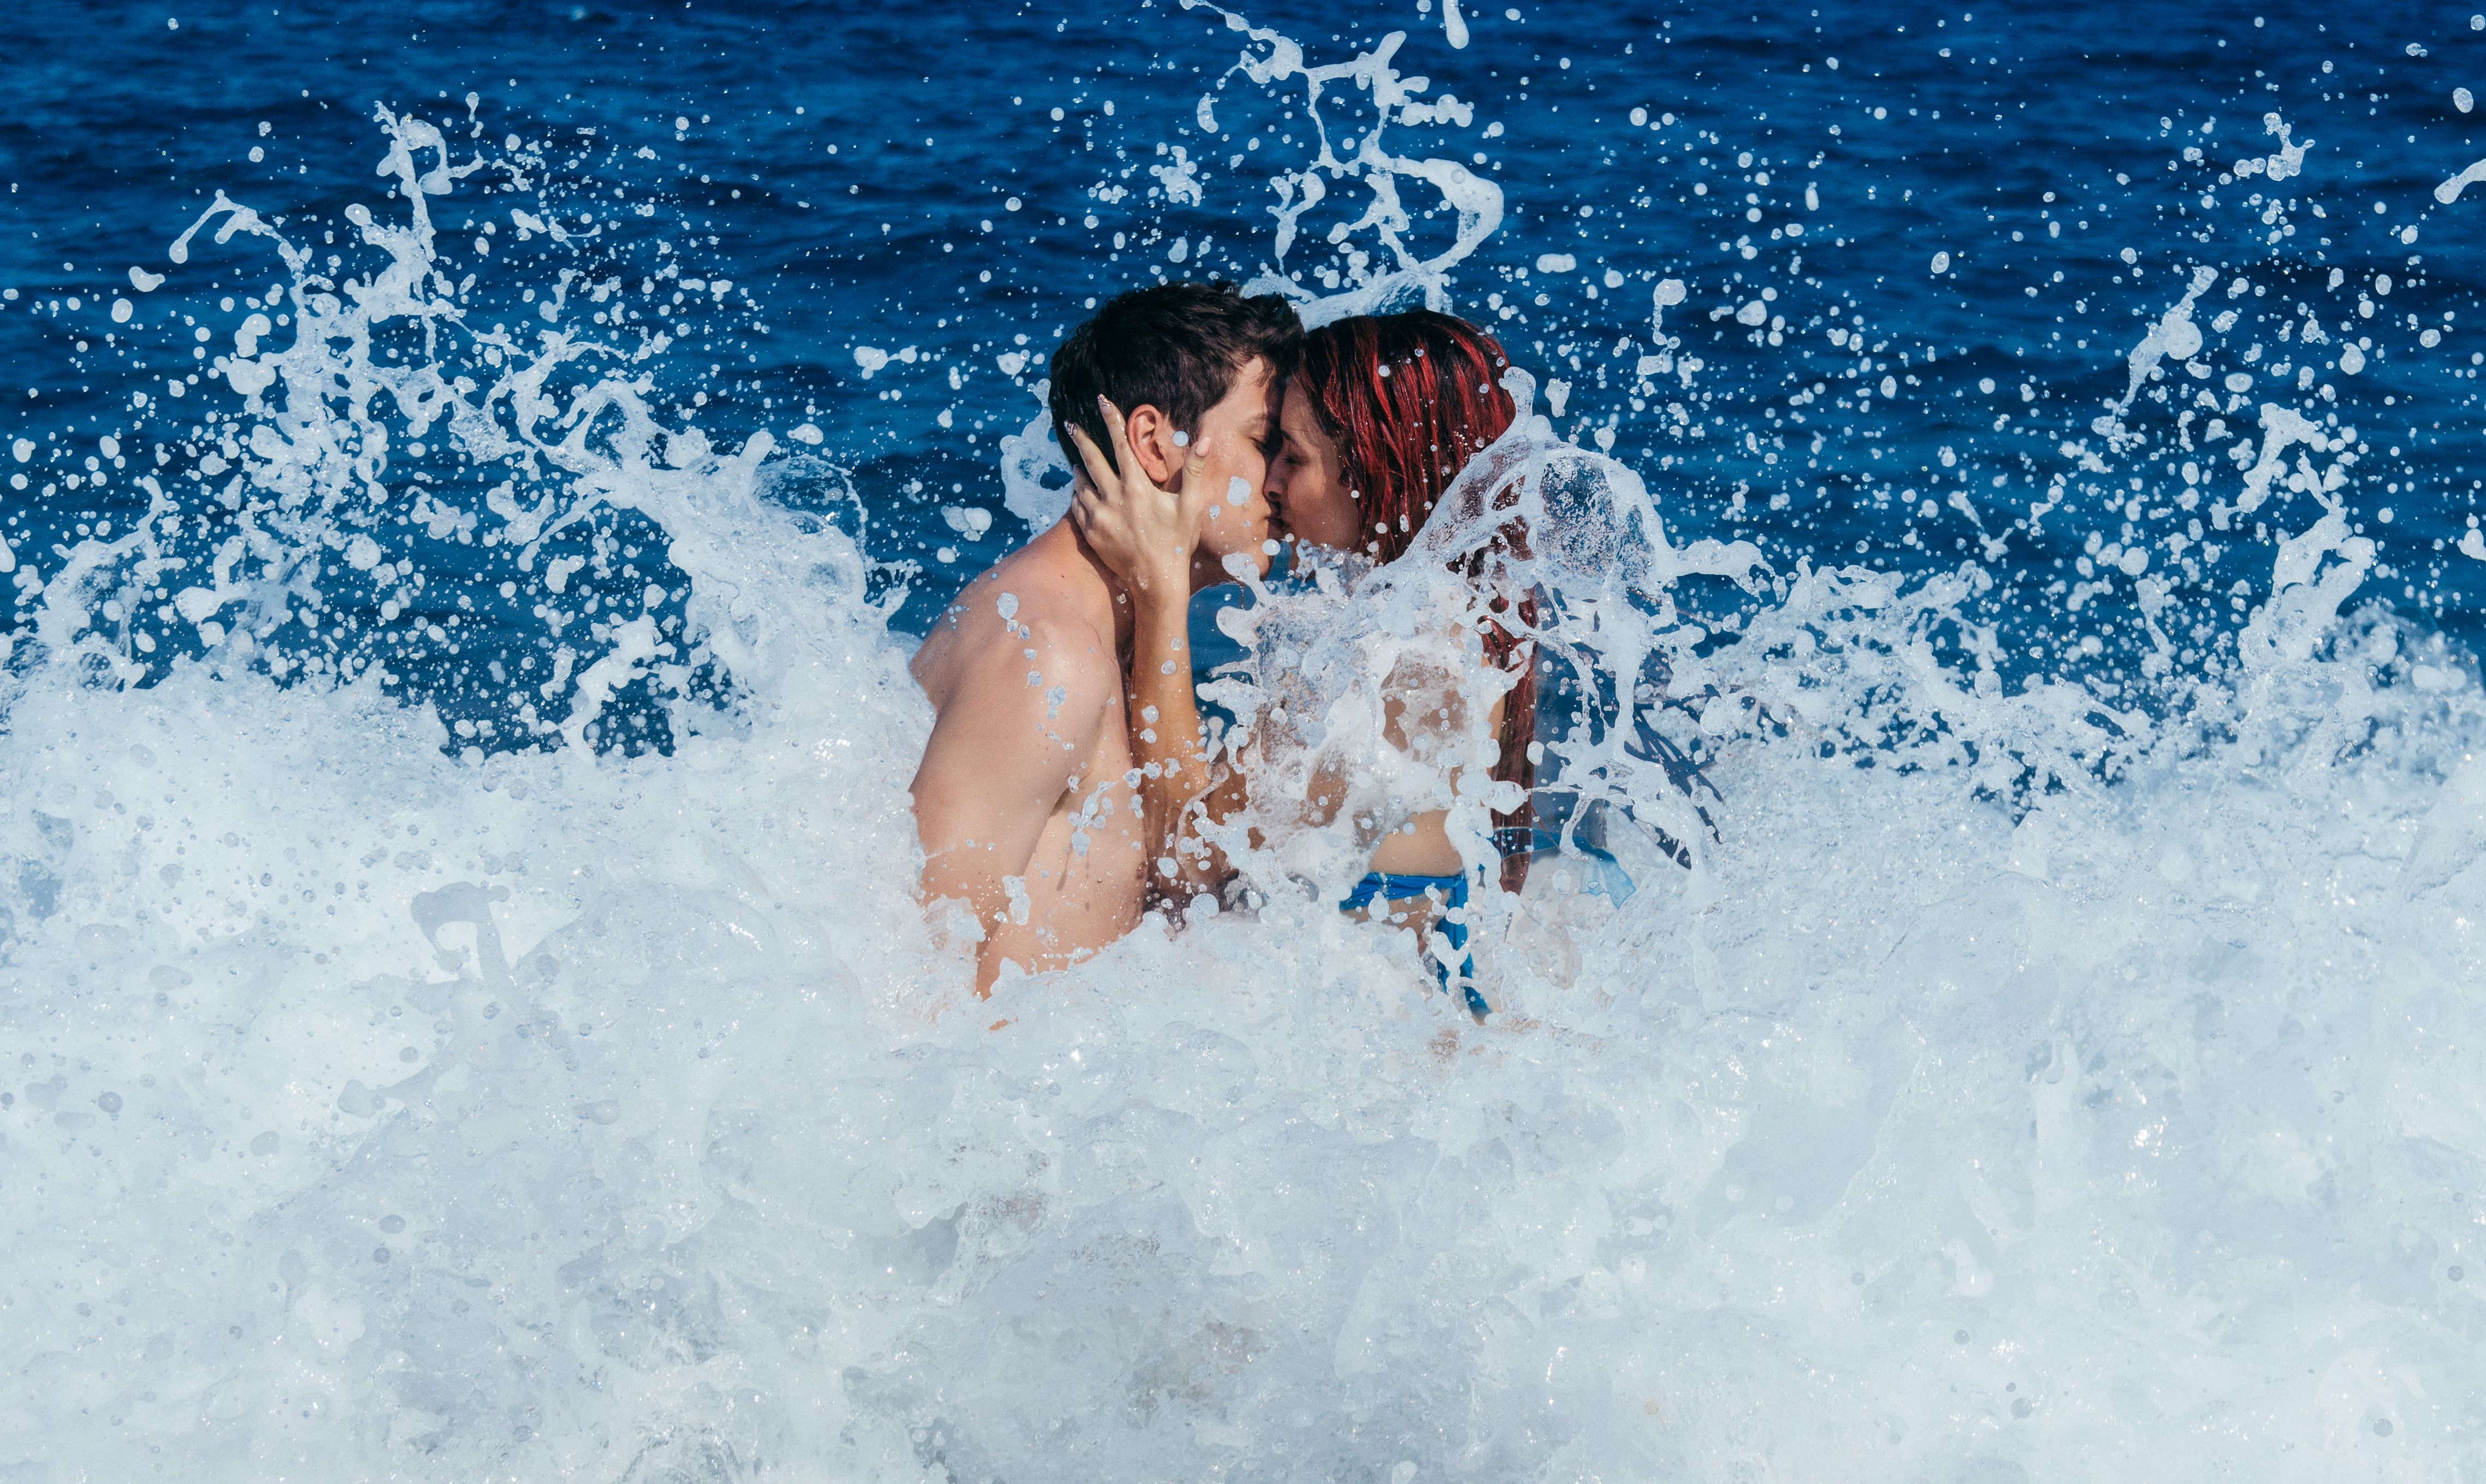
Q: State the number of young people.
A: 2